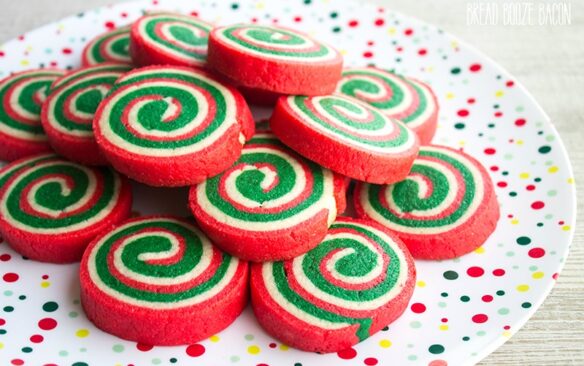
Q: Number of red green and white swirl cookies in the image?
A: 13